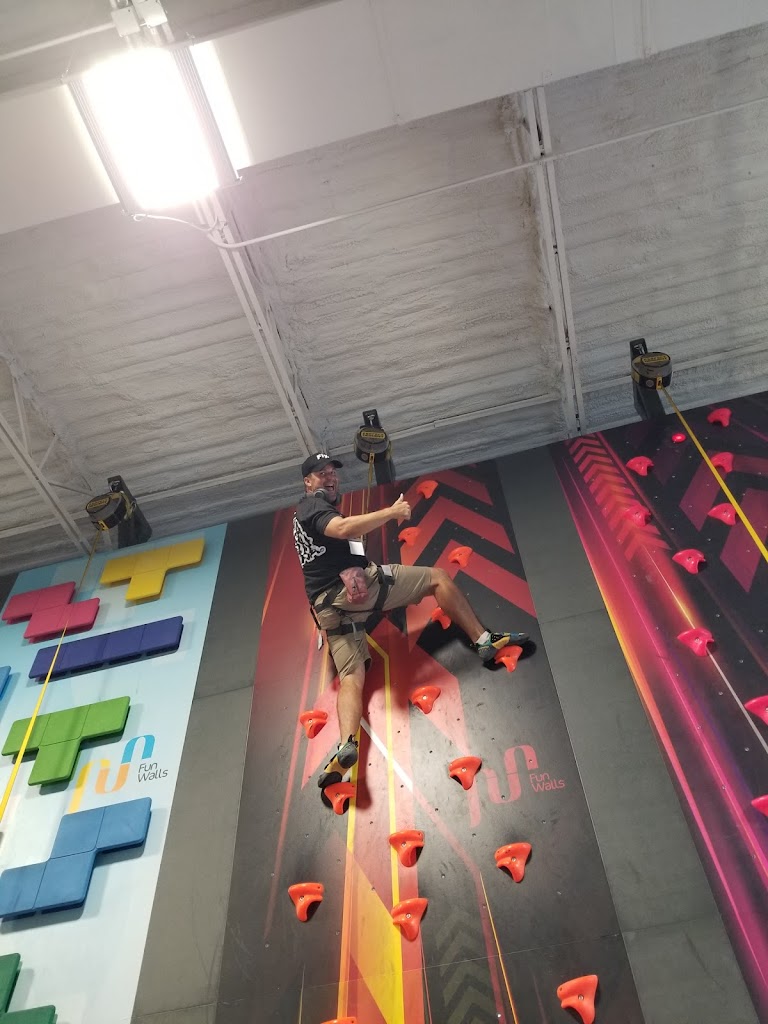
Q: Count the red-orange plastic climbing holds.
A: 15